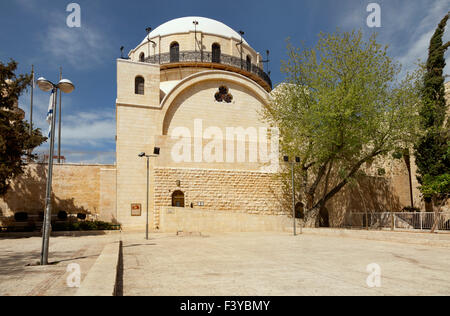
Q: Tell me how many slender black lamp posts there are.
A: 2